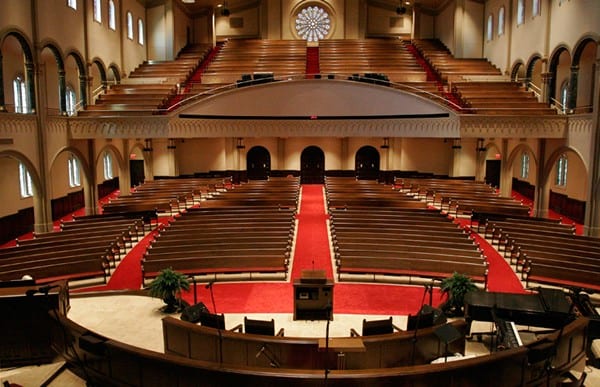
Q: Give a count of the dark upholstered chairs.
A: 4